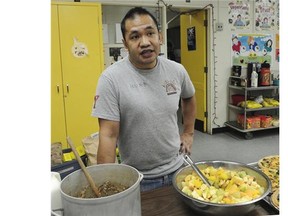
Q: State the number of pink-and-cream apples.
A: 0